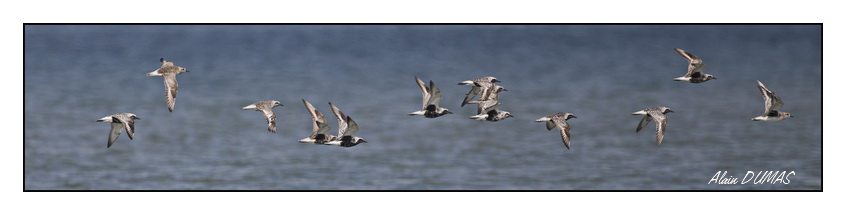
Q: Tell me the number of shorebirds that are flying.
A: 13